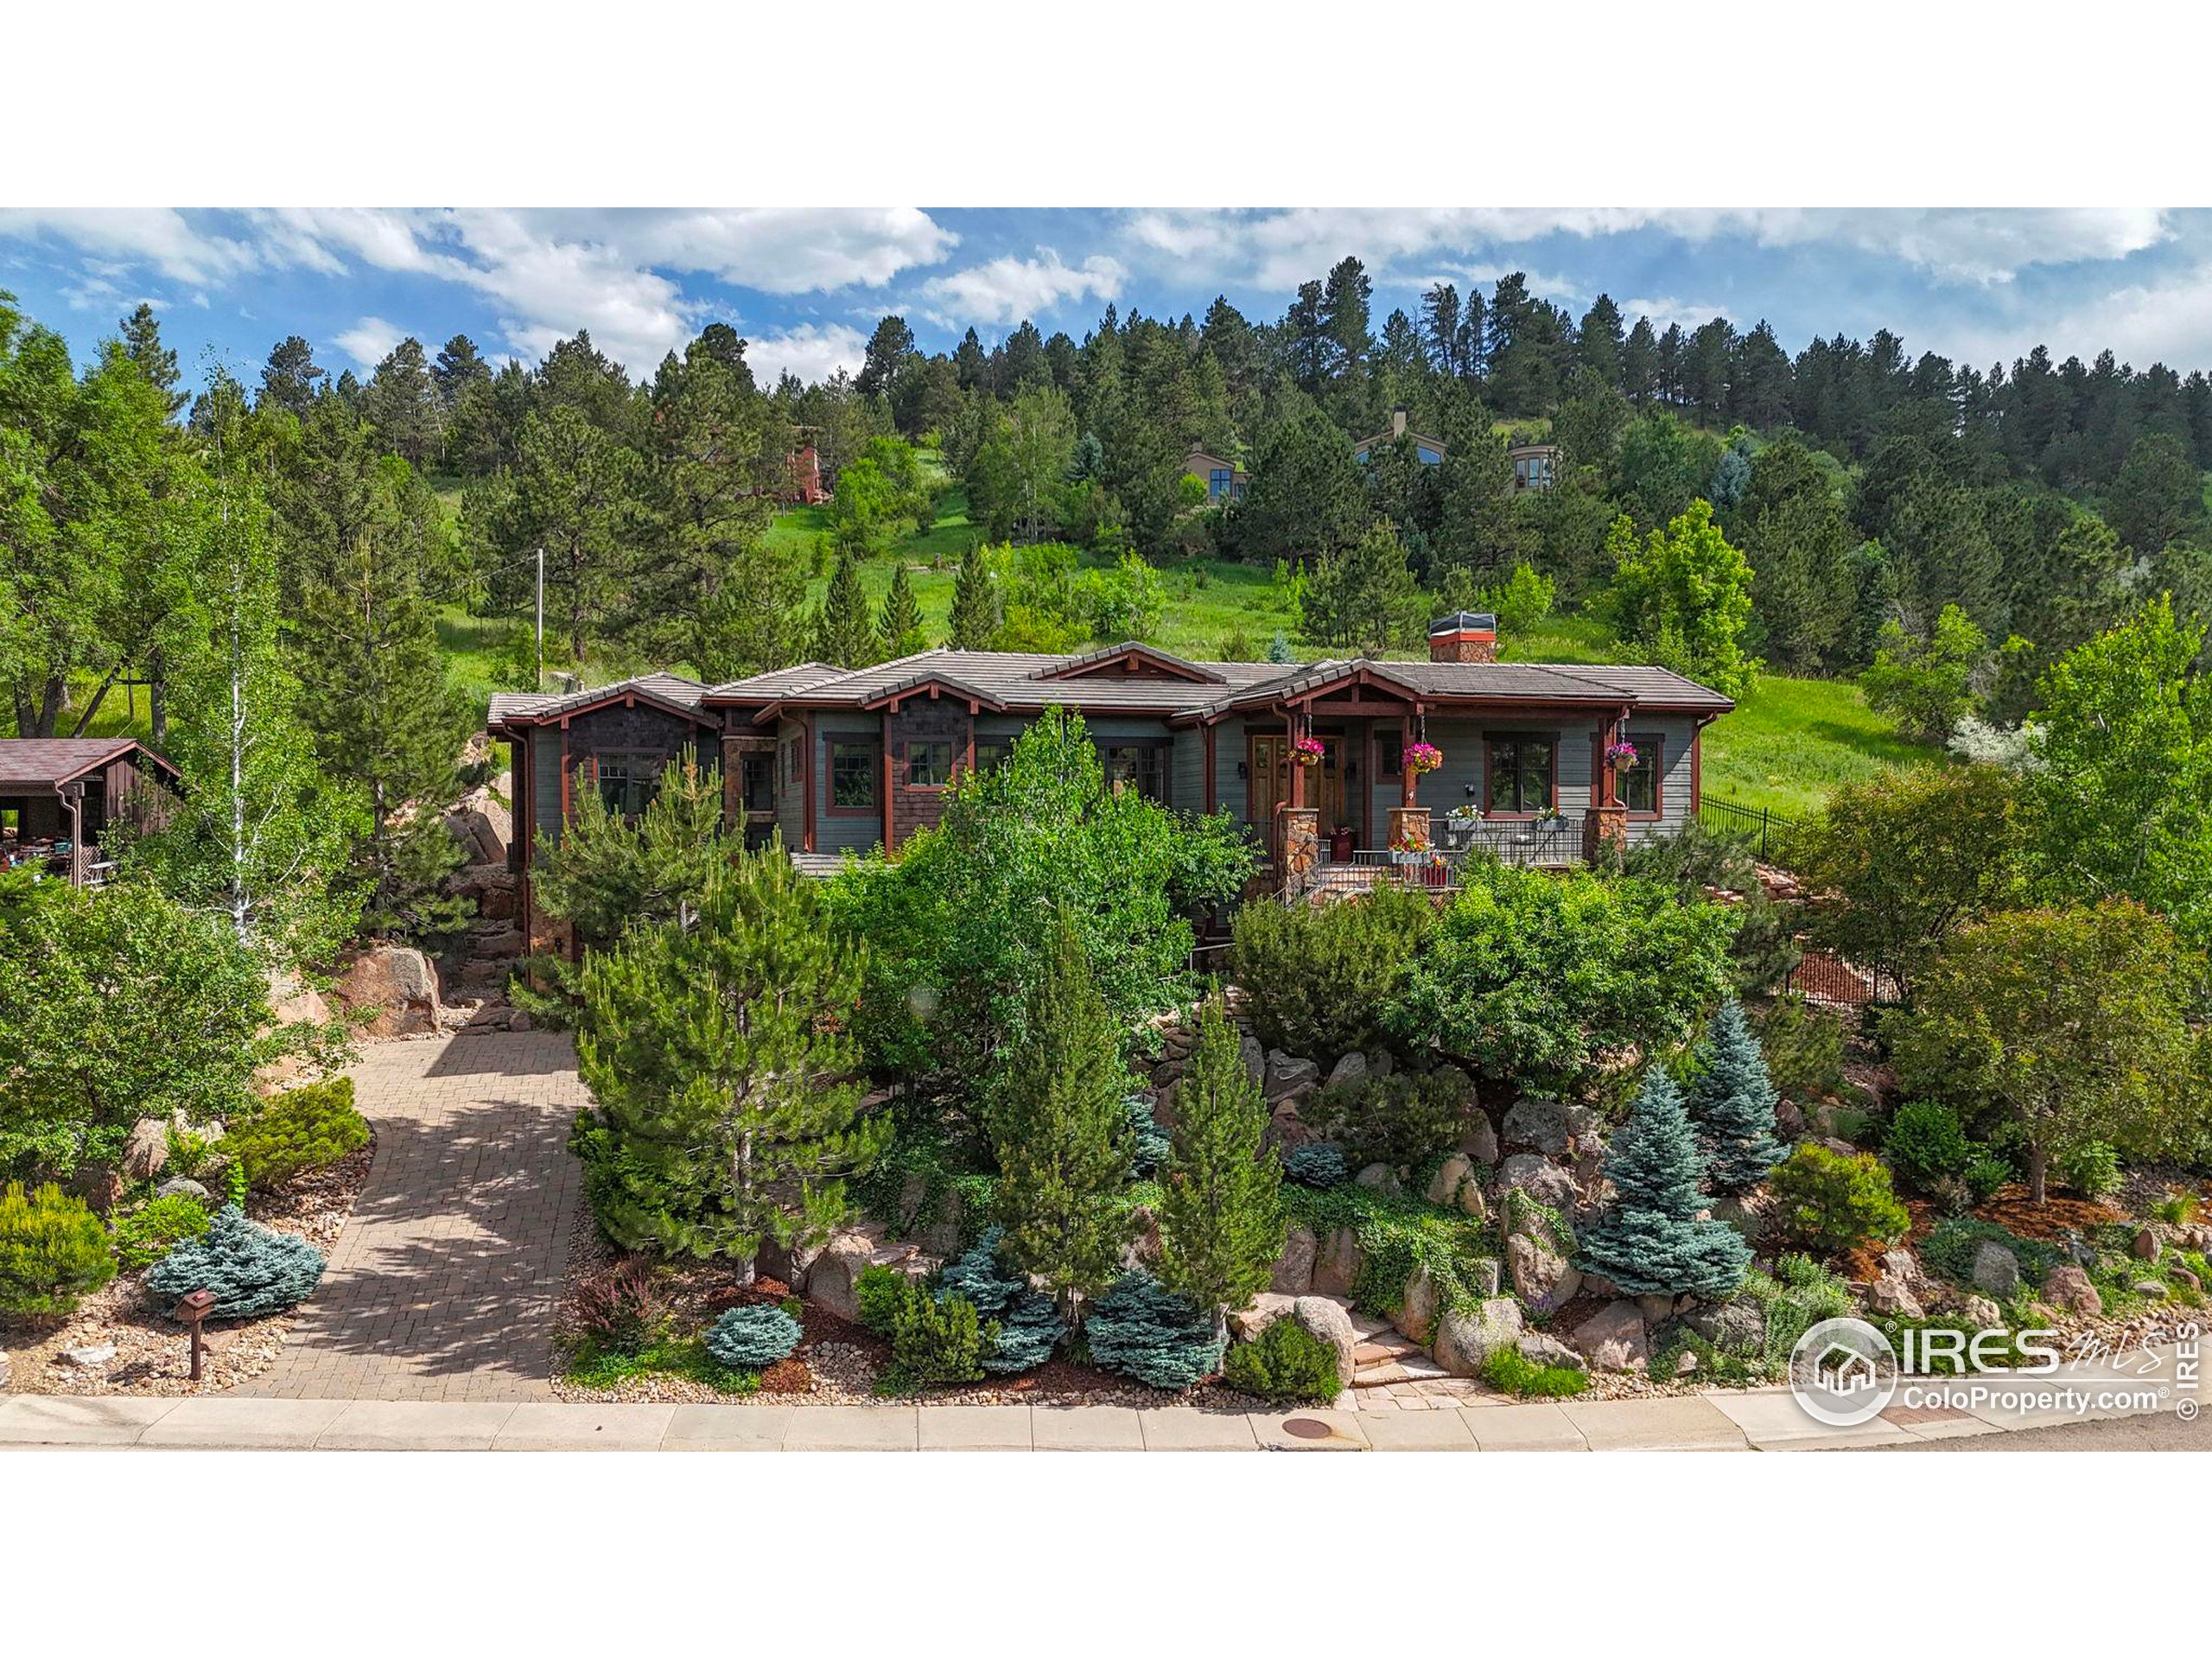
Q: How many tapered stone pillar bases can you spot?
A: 3